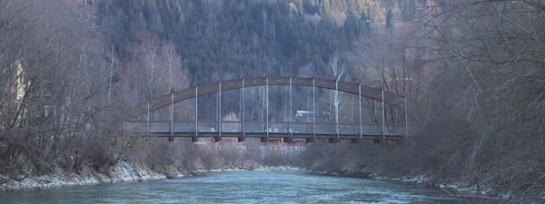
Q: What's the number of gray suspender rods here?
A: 12